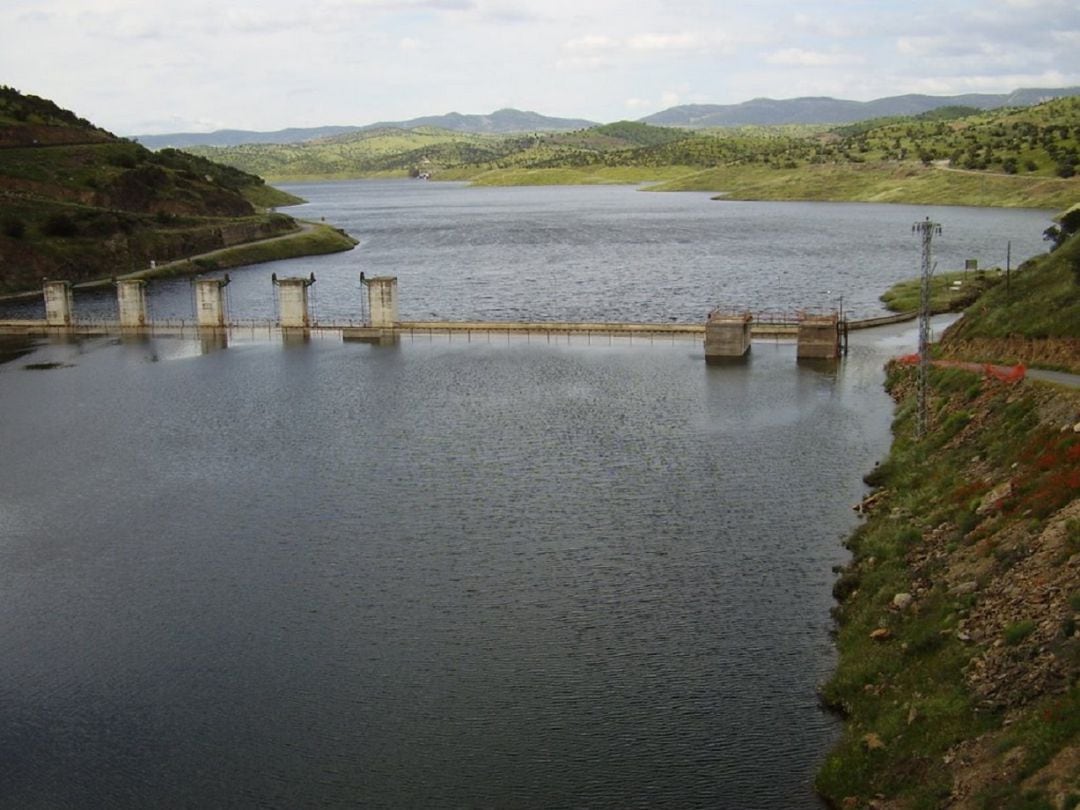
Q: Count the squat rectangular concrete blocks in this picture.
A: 2